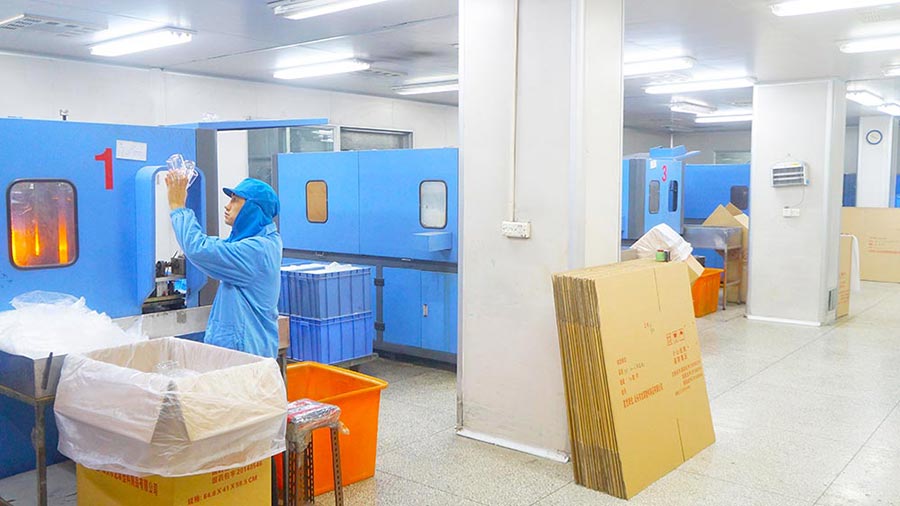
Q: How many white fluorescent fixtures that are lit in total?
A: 13